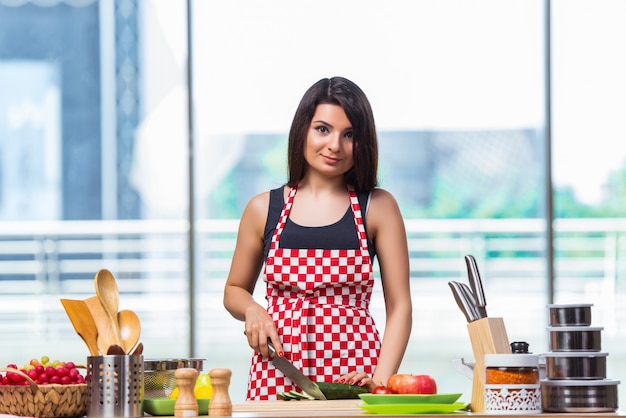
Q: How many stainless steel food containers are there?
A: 4